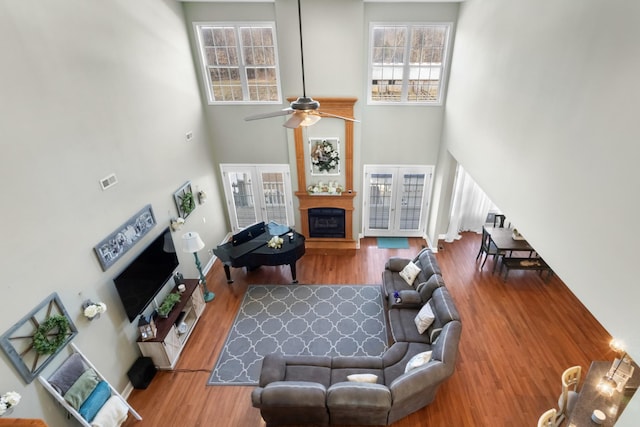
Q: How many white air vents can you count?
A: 2